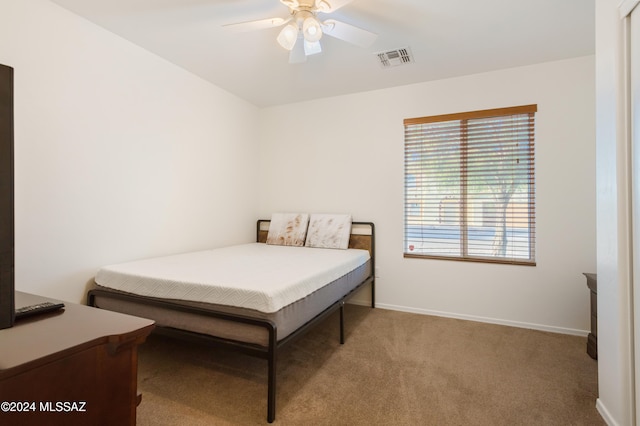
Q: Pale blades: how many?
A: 5